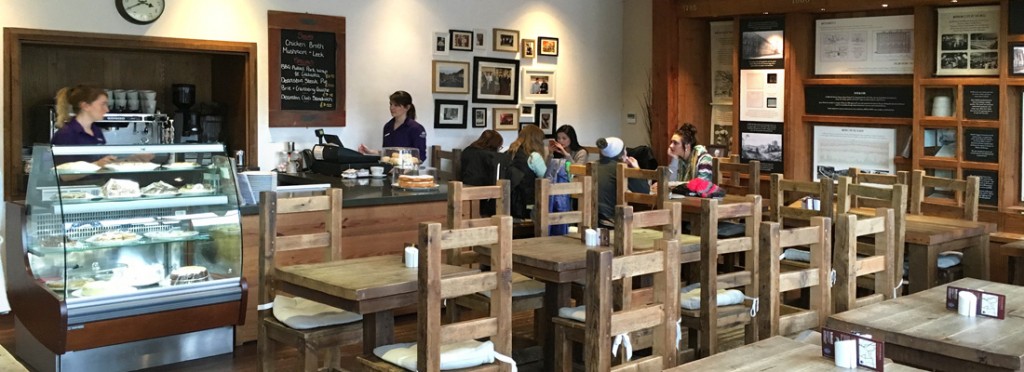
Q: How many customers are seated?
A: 5